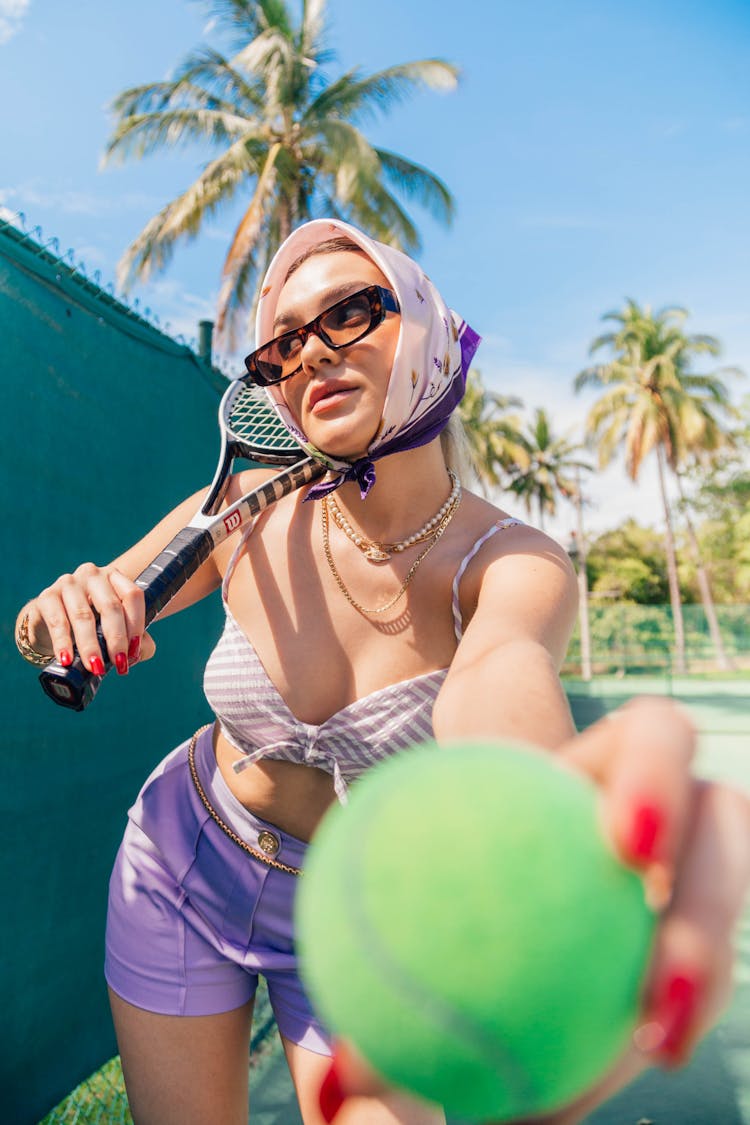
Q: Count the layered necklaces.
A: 3